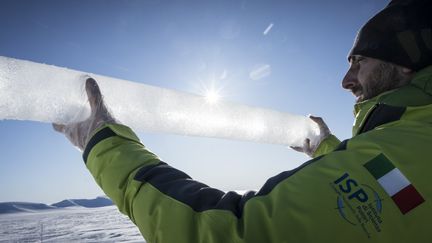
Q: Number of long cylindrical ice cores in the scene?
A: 1